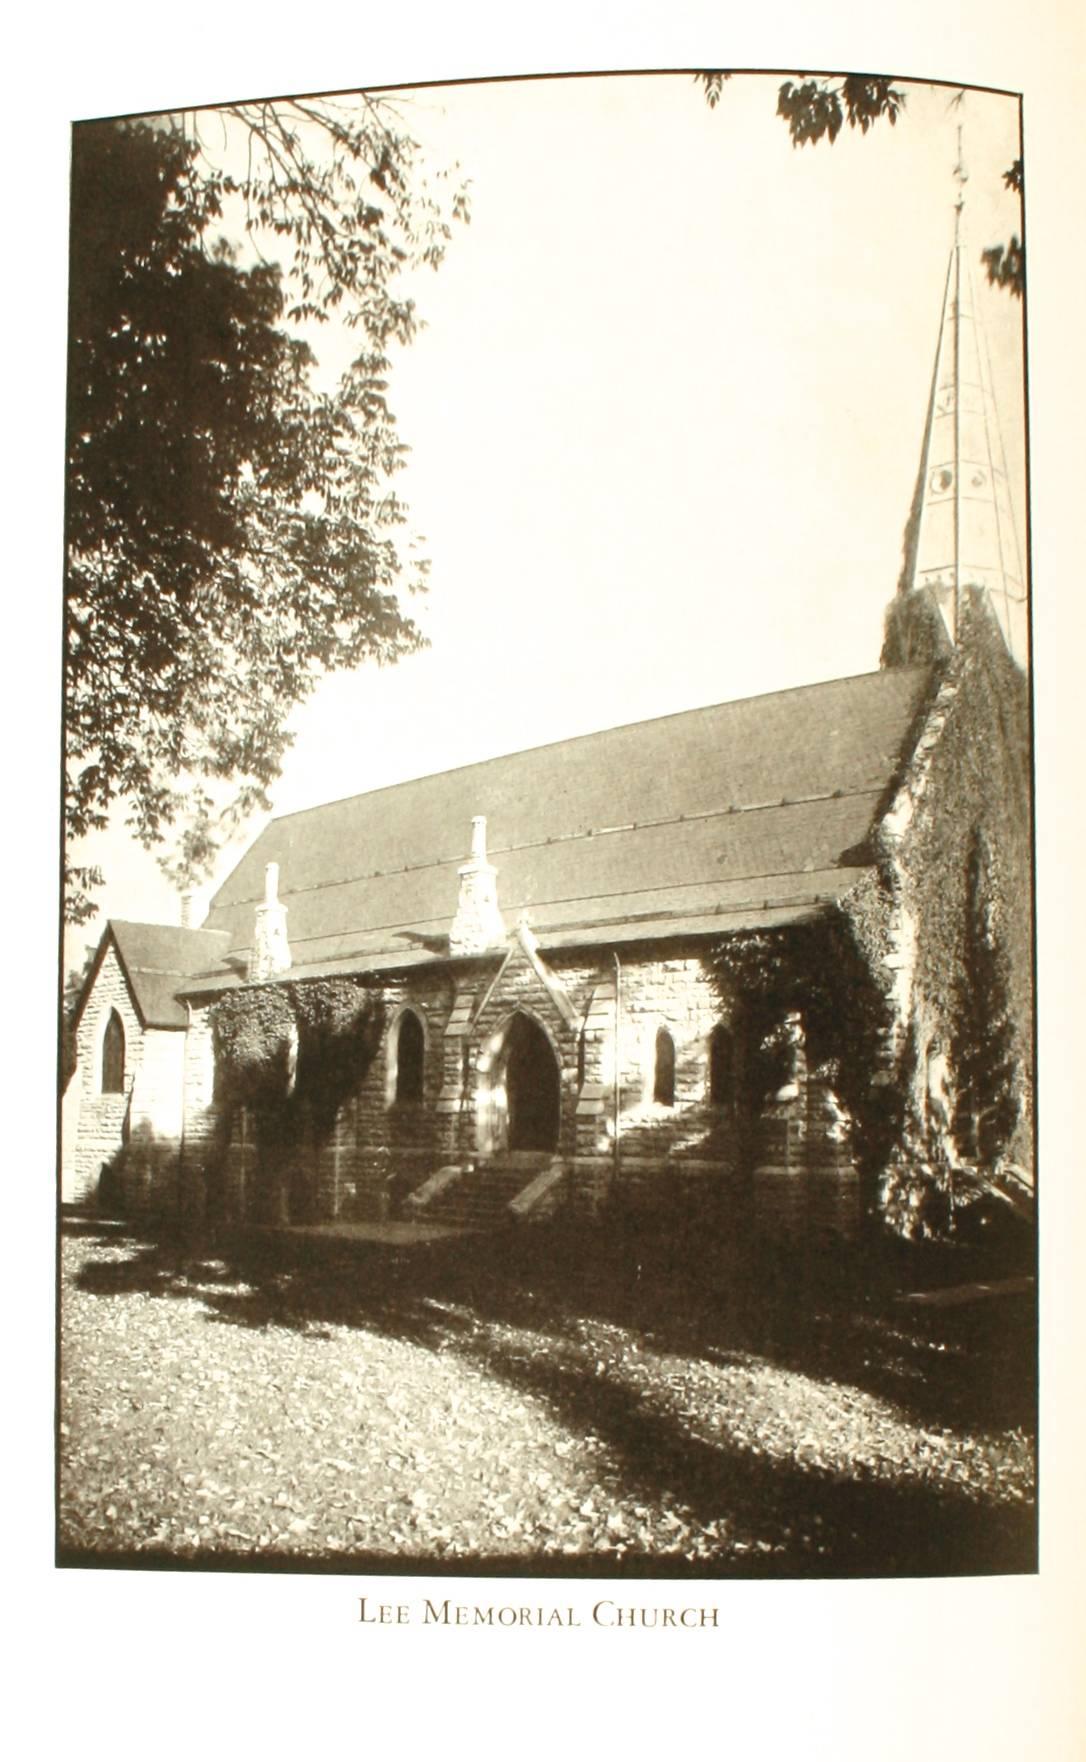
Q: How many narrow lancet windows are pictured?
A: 4